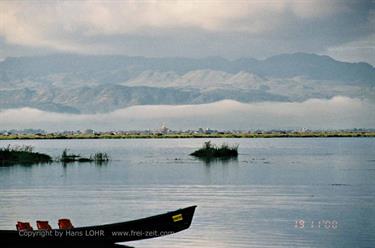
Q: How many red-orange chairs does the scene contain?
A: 3